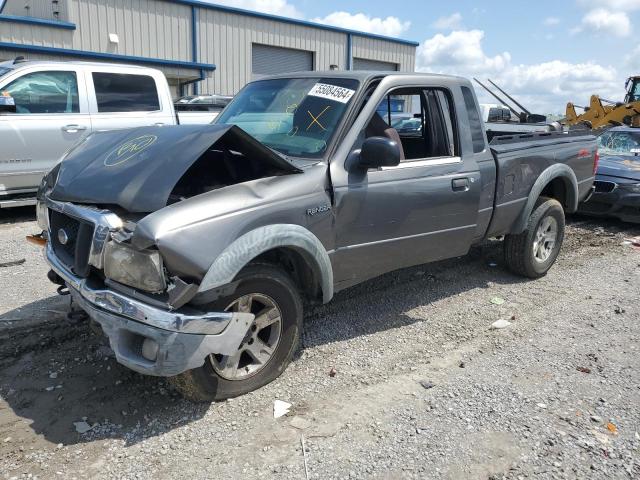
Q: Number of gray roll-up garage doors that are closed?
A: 2